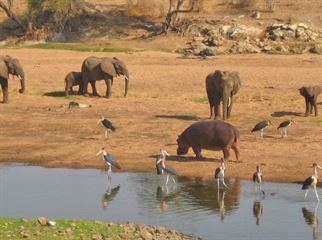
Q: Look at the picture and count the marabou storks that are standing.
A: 9